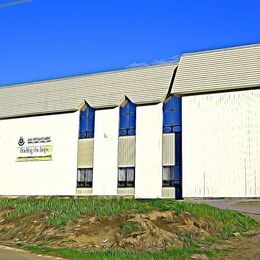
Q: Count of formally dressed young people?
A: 0